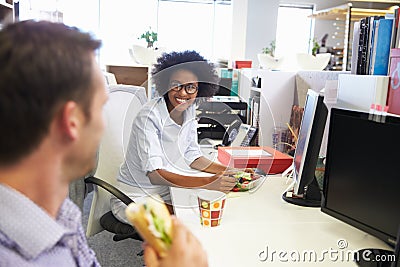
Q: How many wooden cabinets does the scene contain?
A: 1